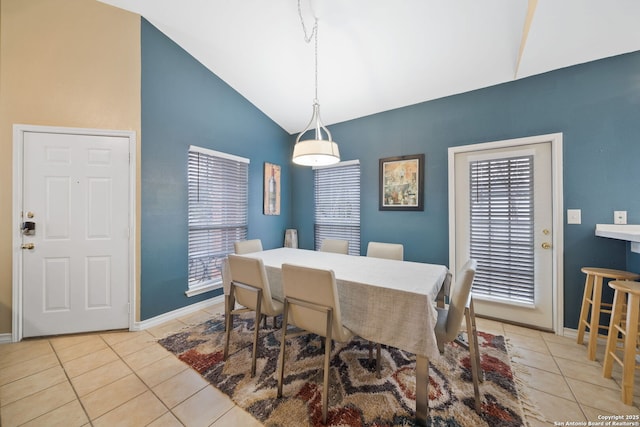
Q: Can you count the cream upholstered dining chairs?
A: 6